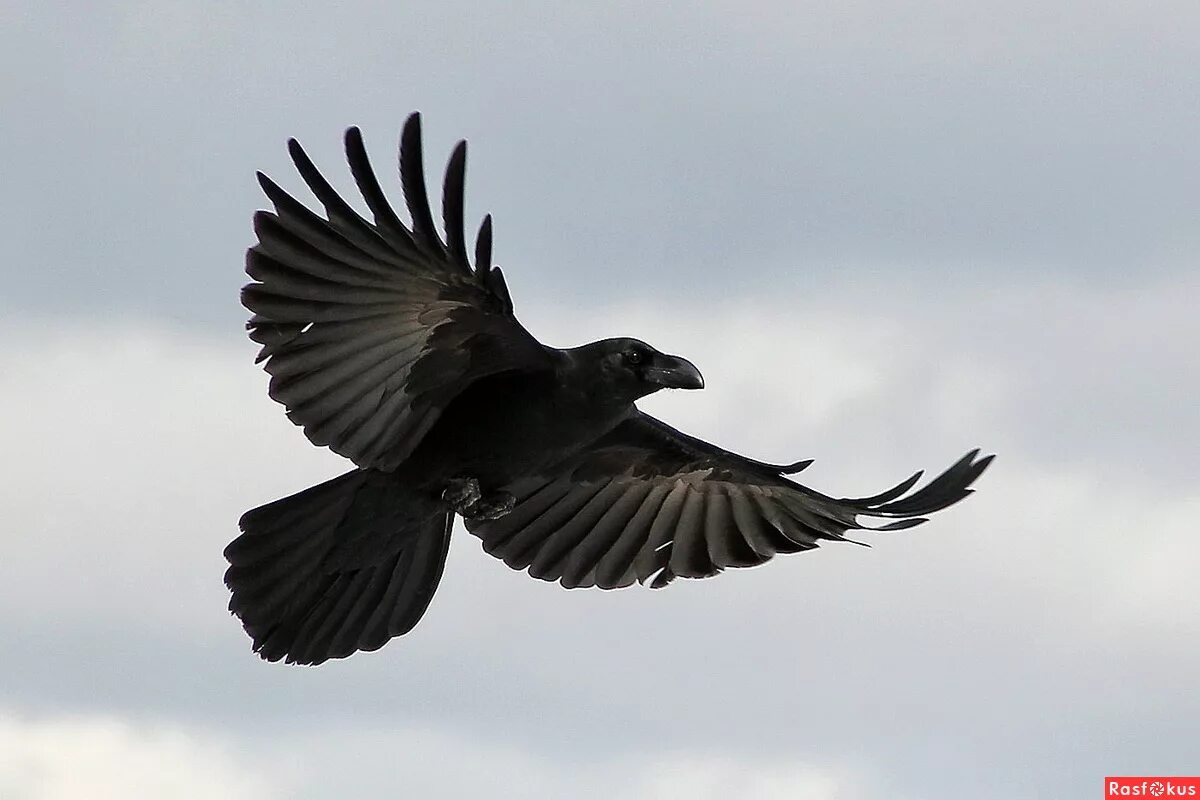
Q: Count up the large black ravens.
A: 1